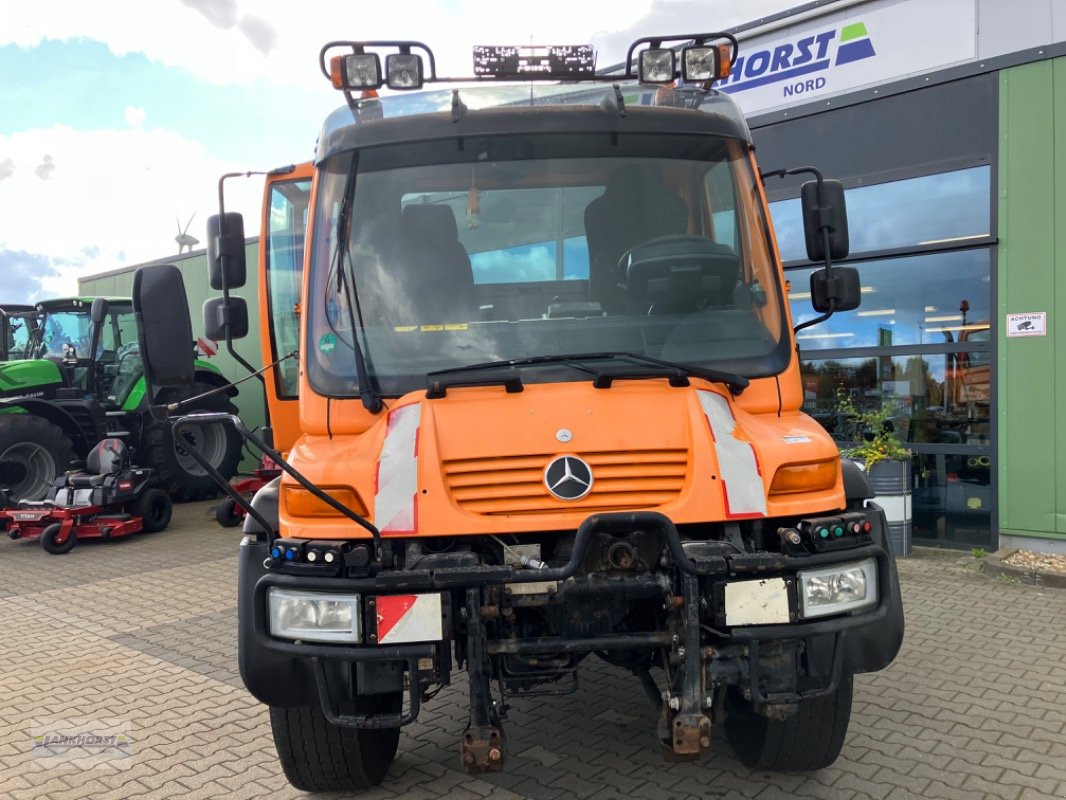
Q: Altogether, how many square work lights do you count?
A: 4